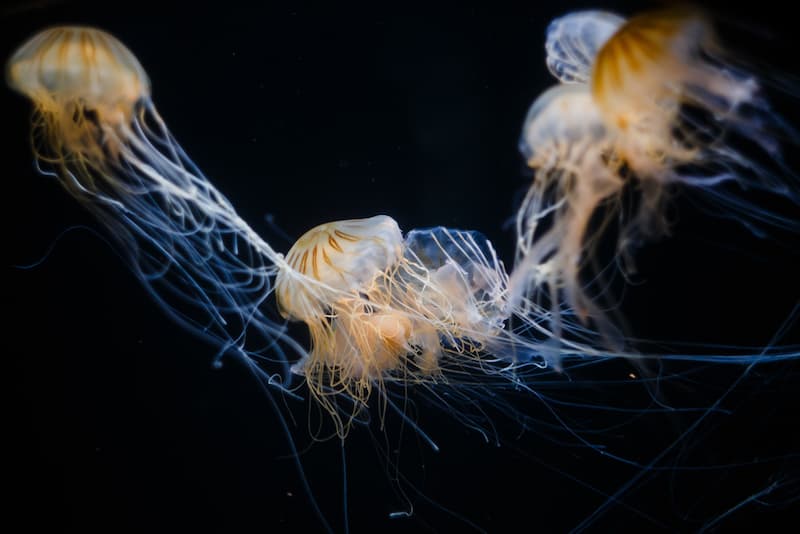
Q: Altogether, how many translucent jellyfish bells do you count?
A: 6